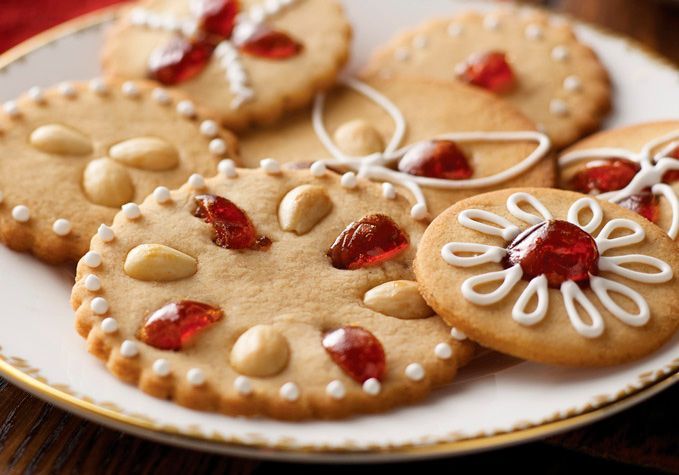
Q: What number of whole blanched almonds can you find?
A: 8